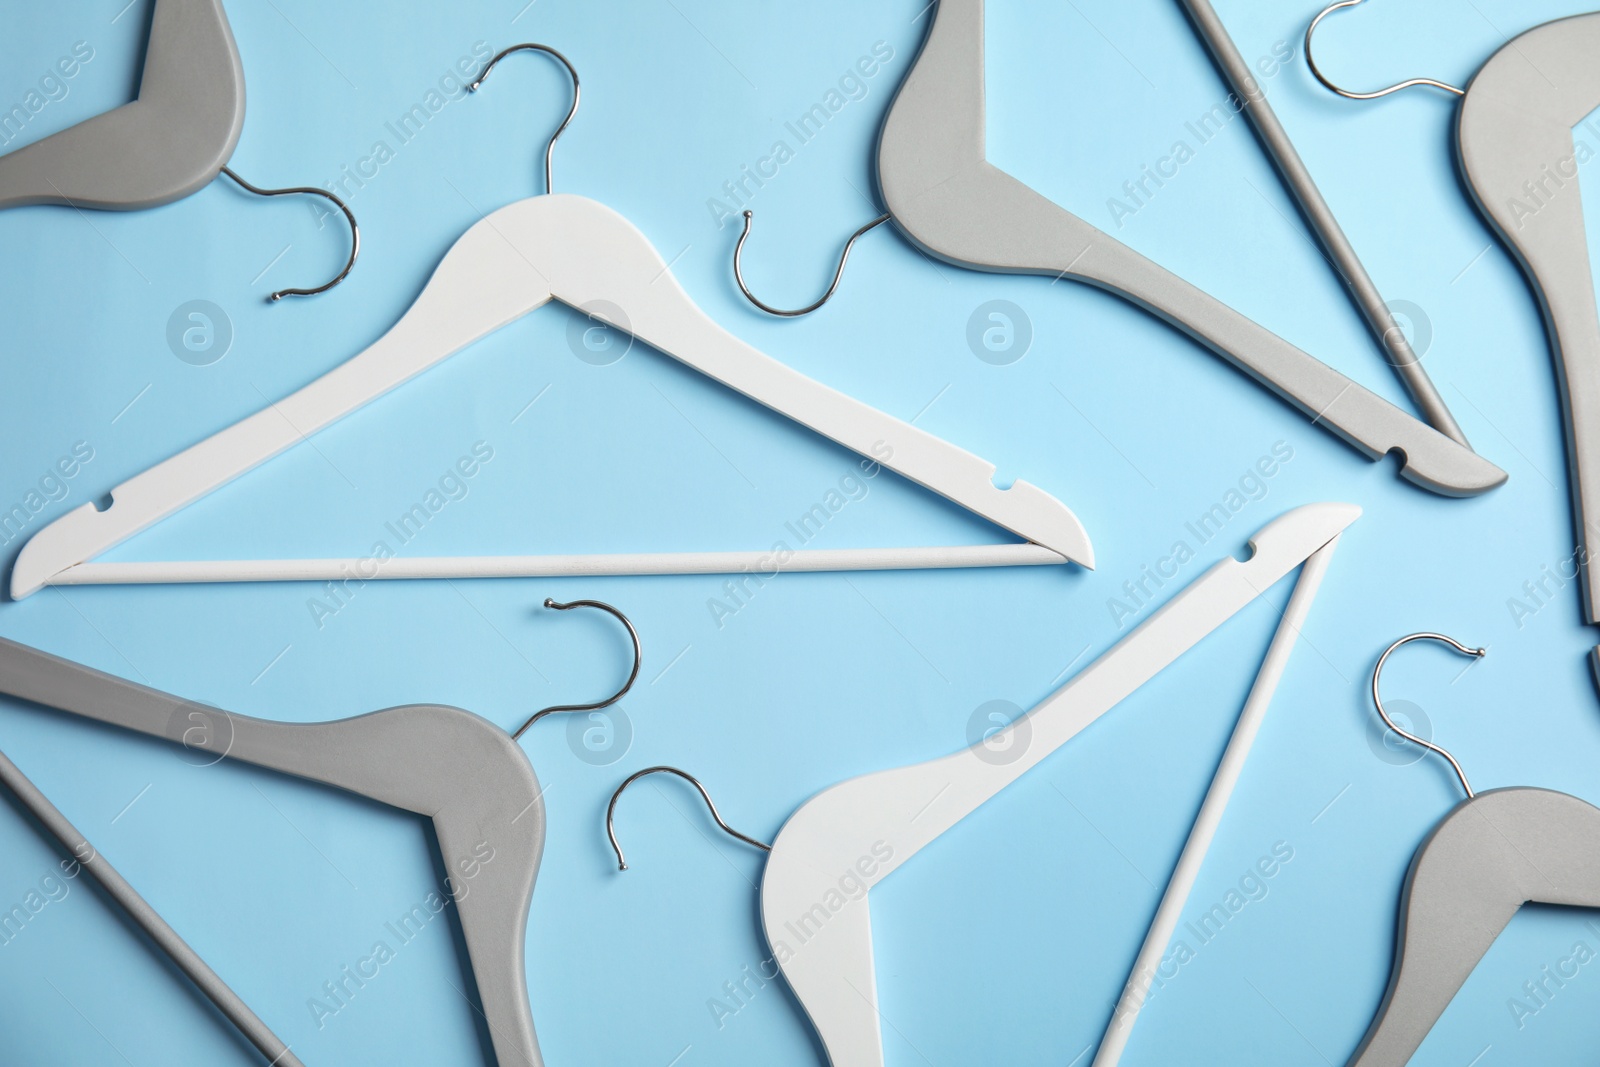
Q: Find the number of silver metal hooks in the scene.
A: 7